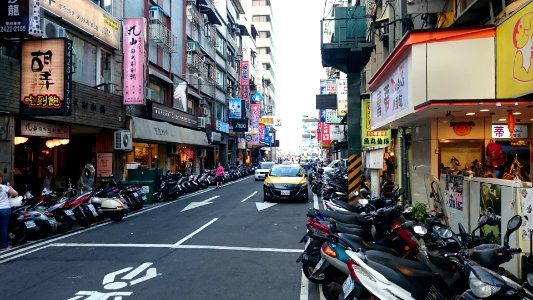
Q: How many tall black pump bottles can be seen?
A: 0